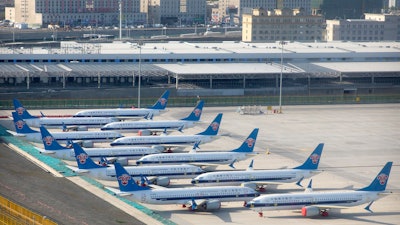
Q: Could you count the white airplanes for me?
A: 11